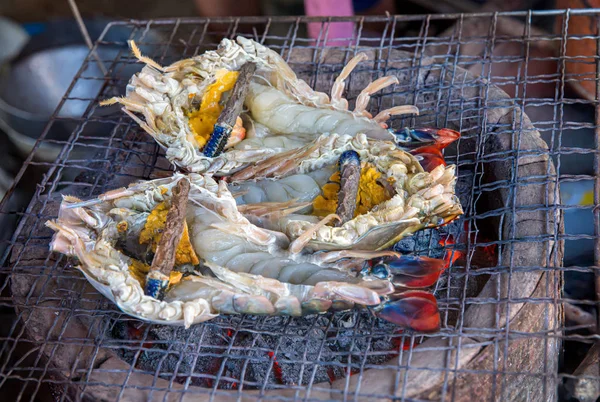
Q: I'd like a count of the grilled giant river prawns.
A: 3